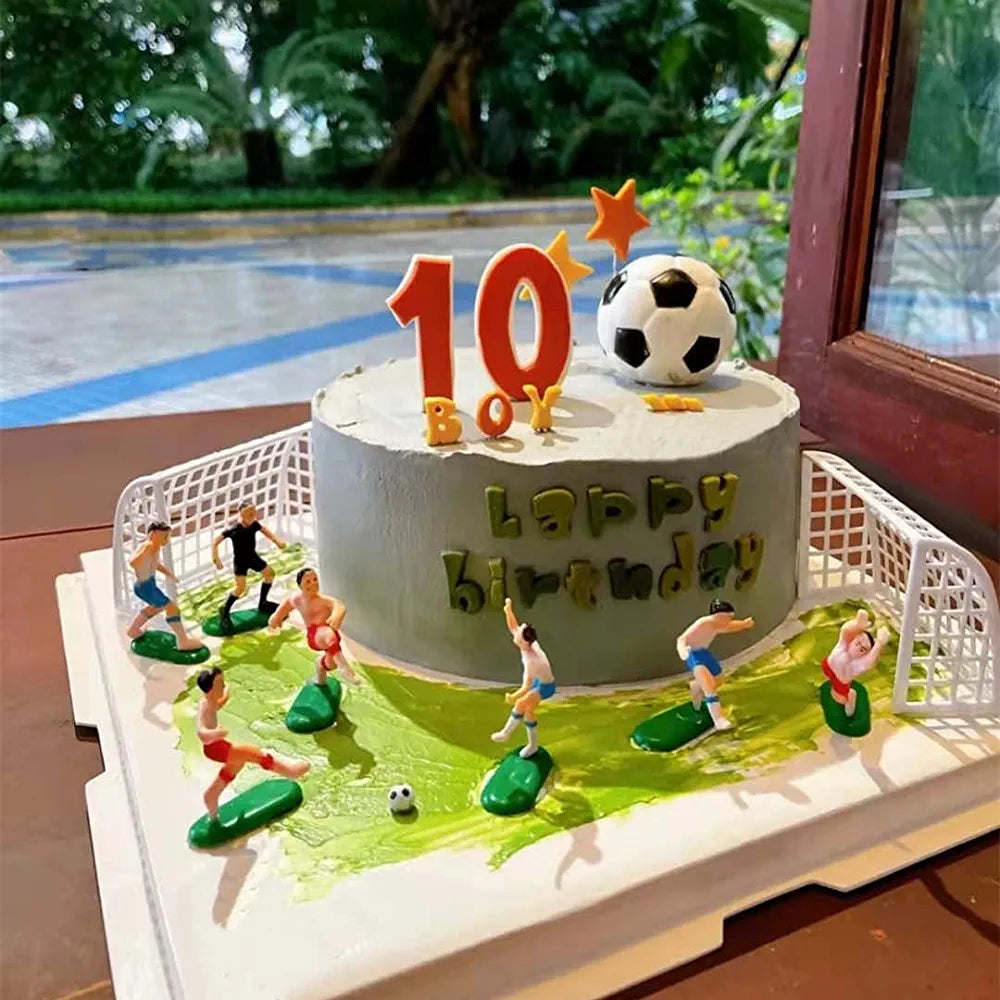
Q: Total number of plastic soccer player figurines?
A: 7